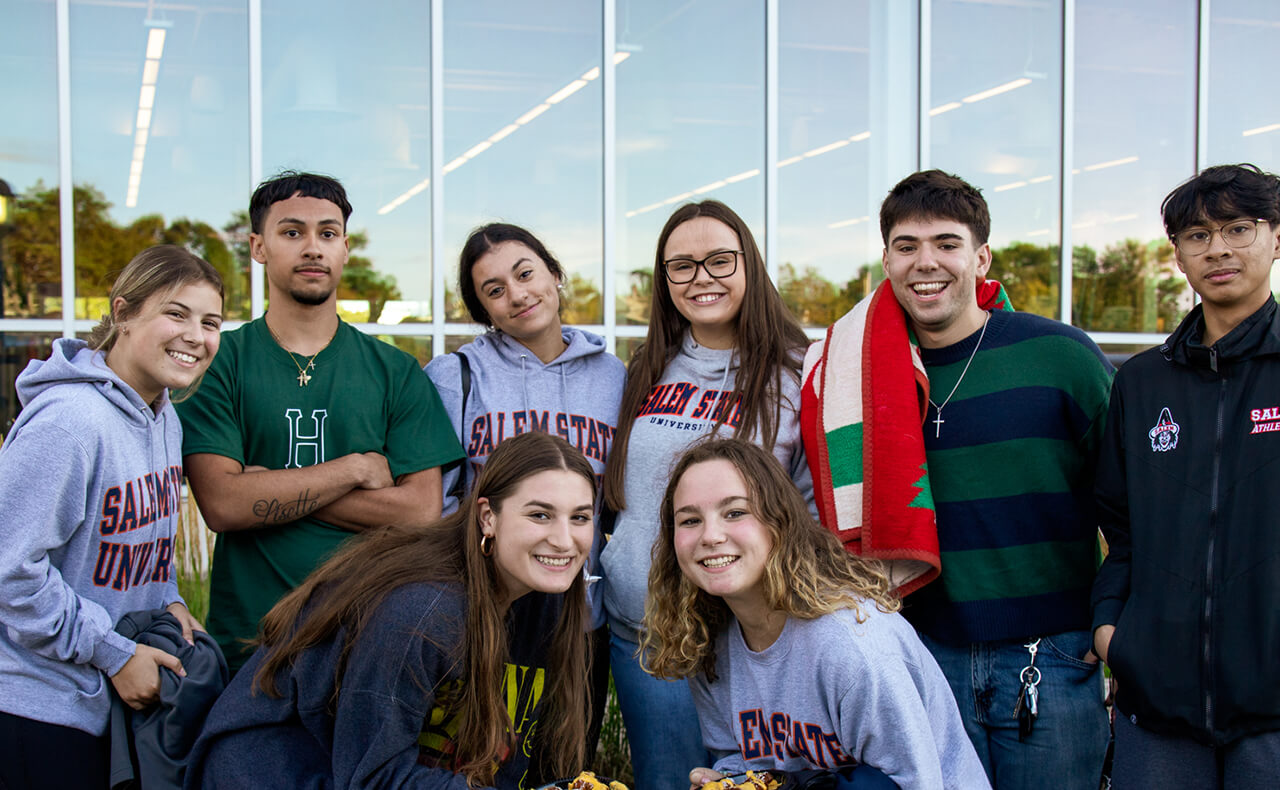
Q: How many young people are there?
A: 8